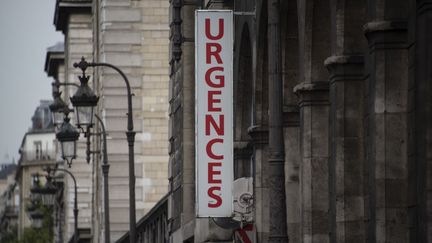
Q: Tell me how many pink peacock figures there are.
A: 0